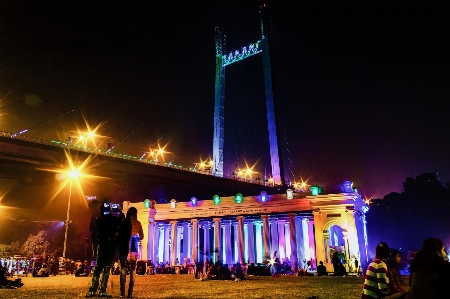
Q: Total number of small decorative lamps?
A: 9